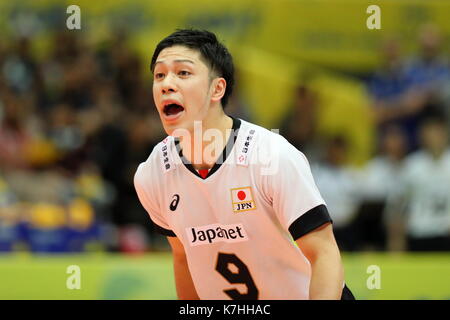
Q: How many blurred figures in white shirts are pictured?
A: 3